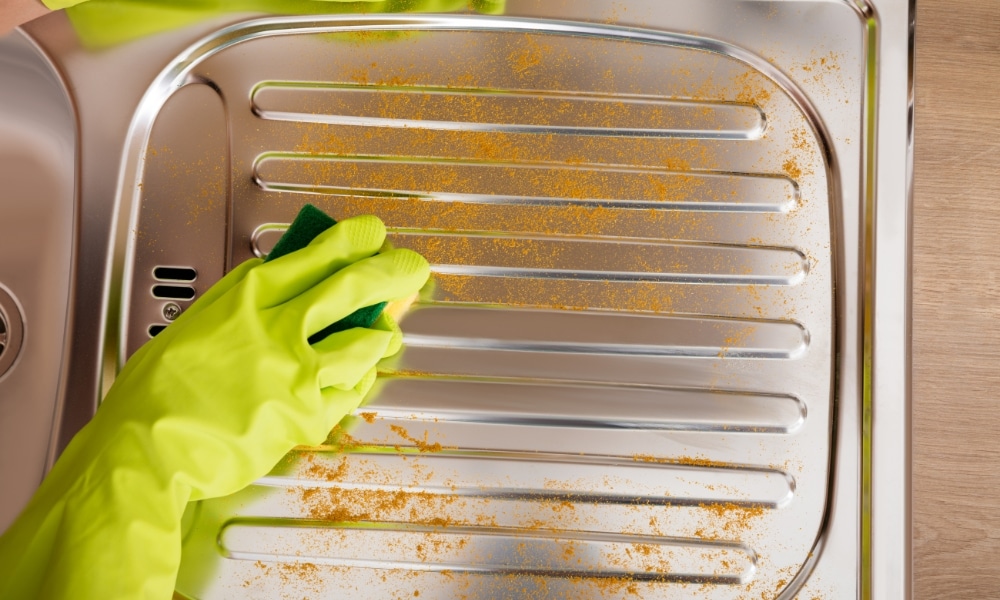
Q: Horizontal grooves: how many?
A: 7